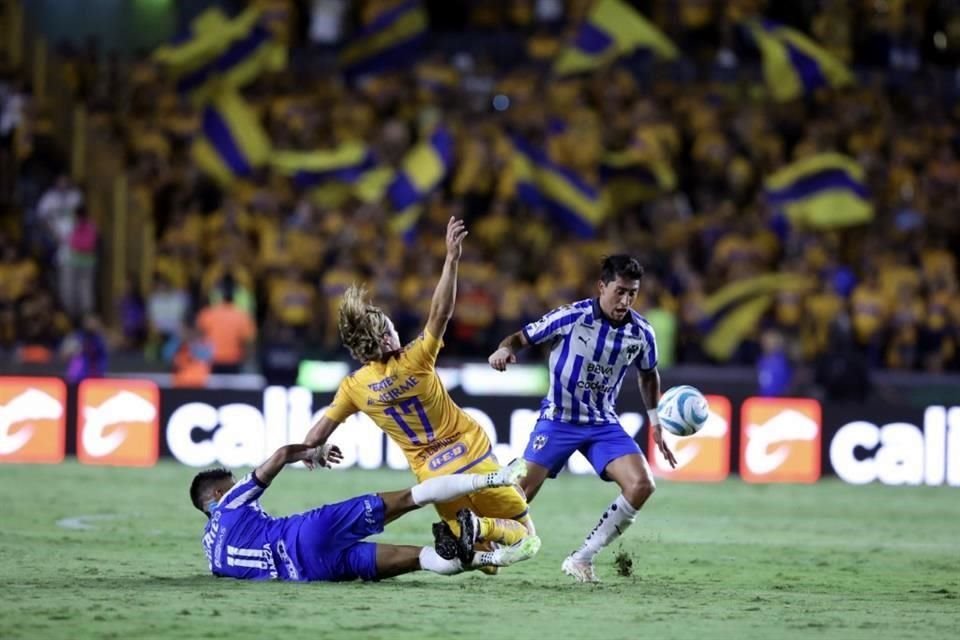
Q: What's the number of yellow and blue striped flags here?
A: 11